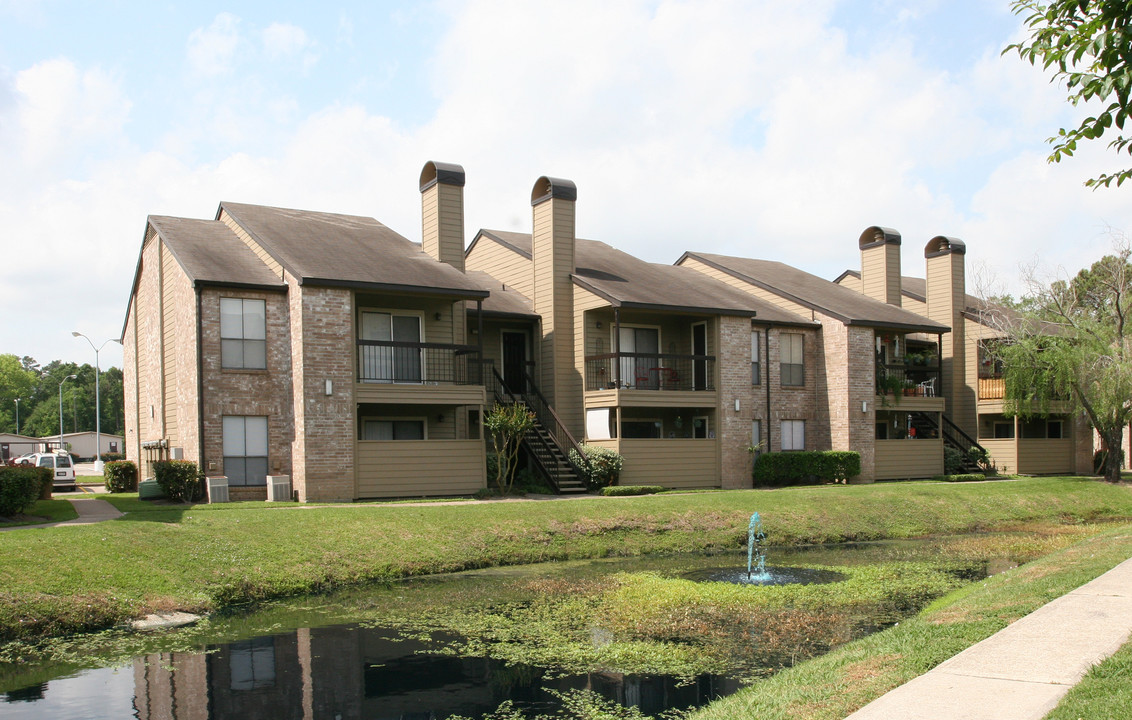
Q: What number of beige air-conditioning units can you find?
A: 2